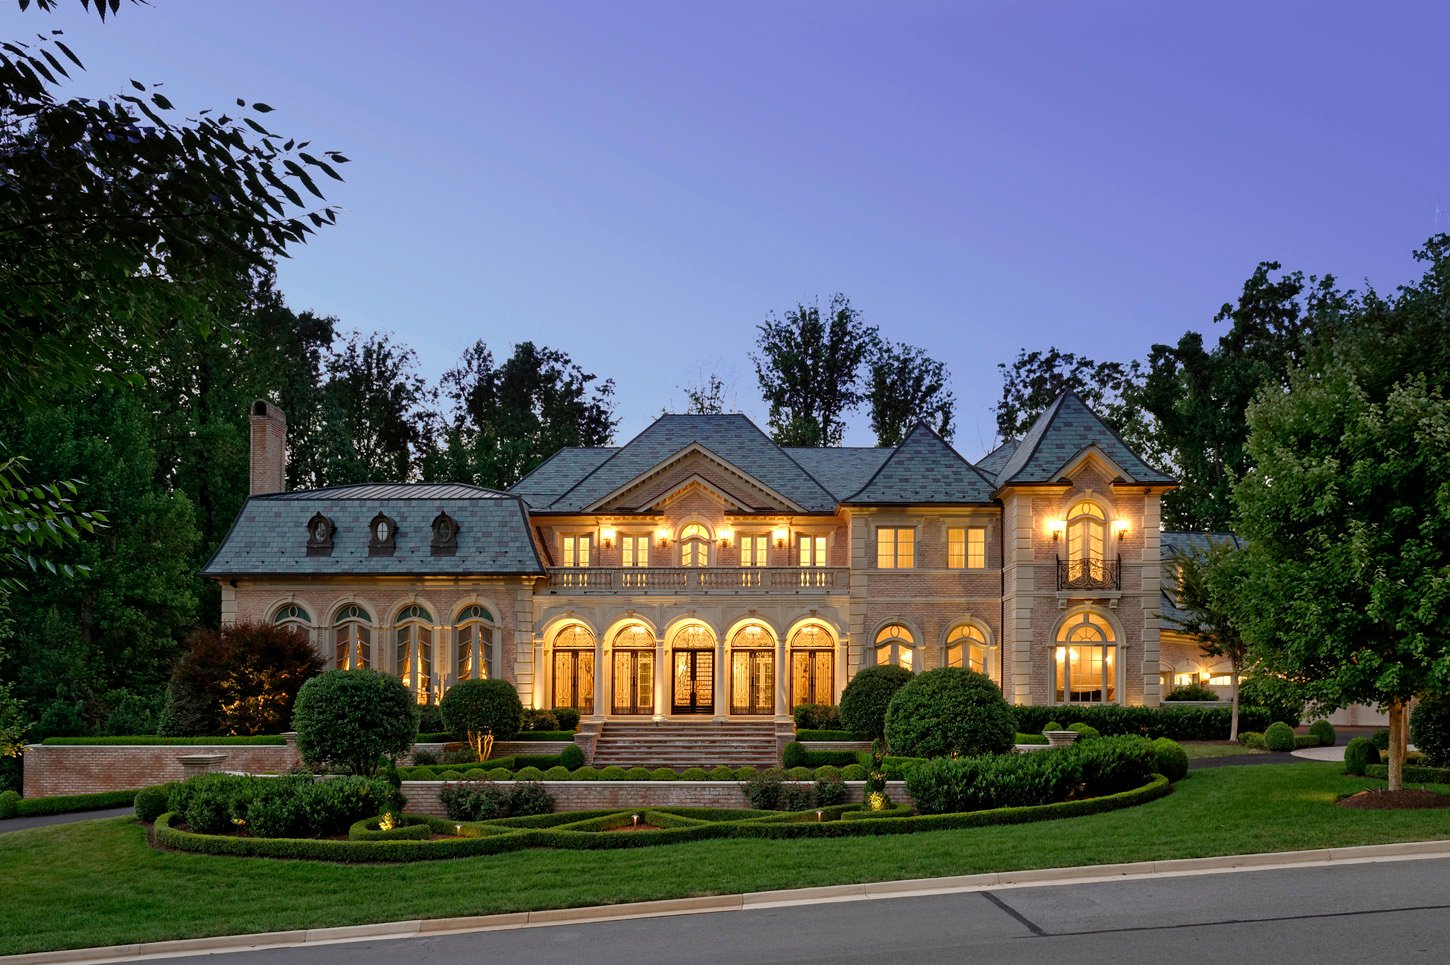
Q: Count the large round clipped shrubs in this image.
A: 4